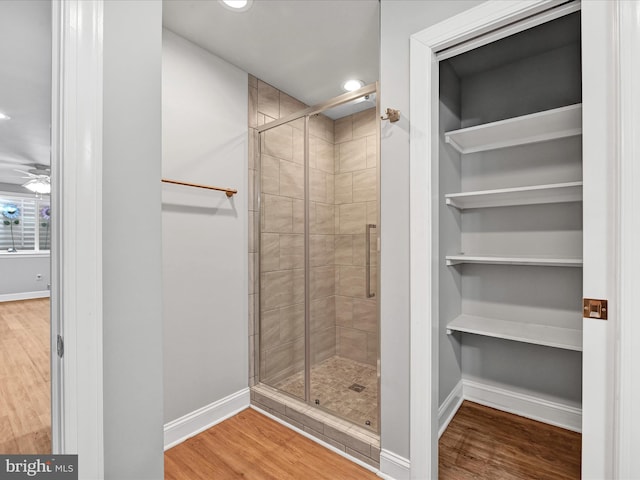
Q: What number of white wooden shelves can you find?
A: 4